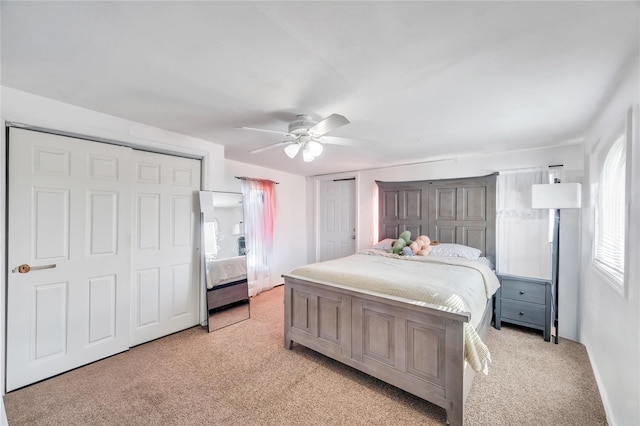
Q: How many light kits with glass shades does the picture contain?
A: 1